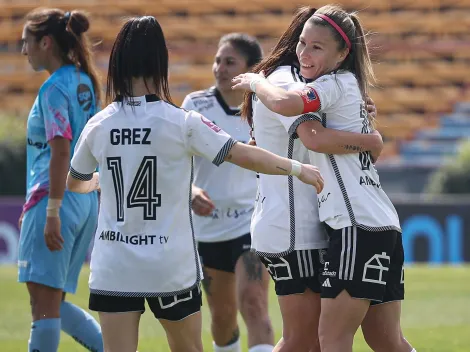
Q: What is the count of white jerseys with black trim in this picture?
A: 4